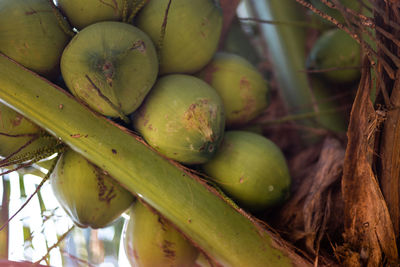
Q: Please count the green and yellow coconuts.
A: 11